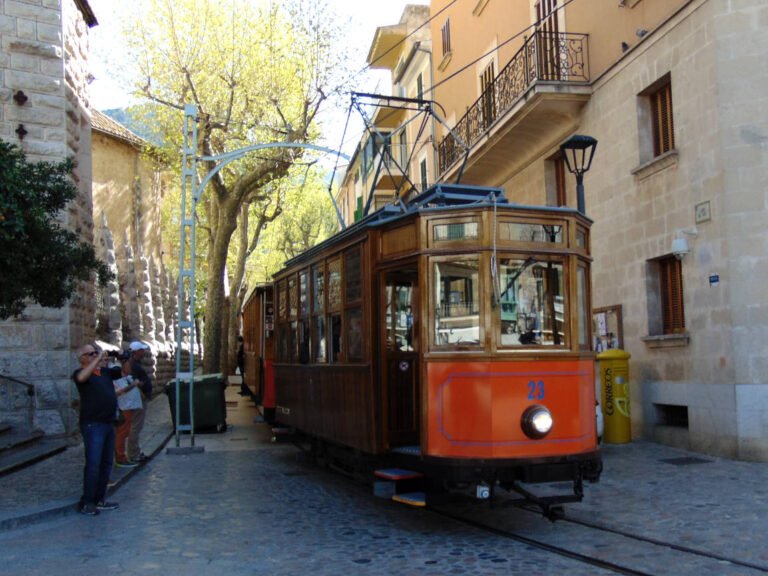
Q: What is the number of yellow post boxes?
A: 1